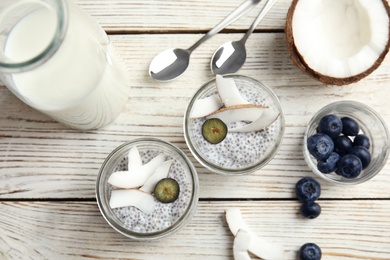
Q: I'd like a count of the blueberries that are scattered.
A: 3